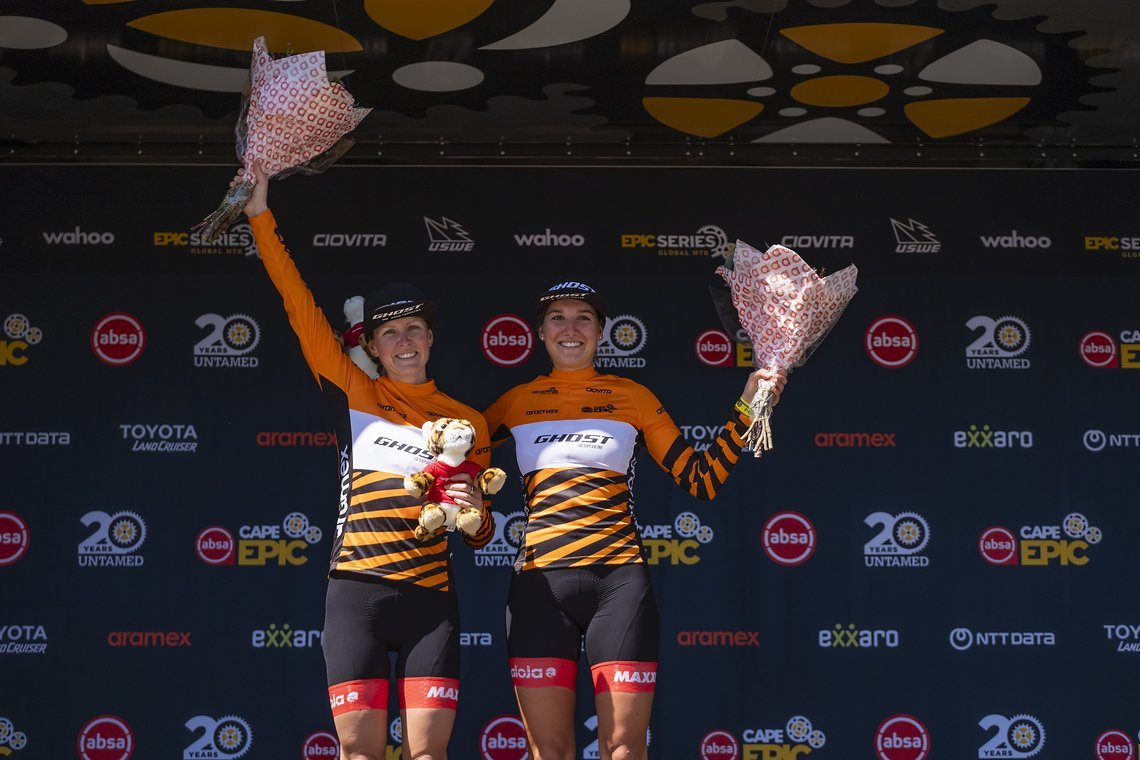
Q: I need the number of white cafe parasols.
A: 0